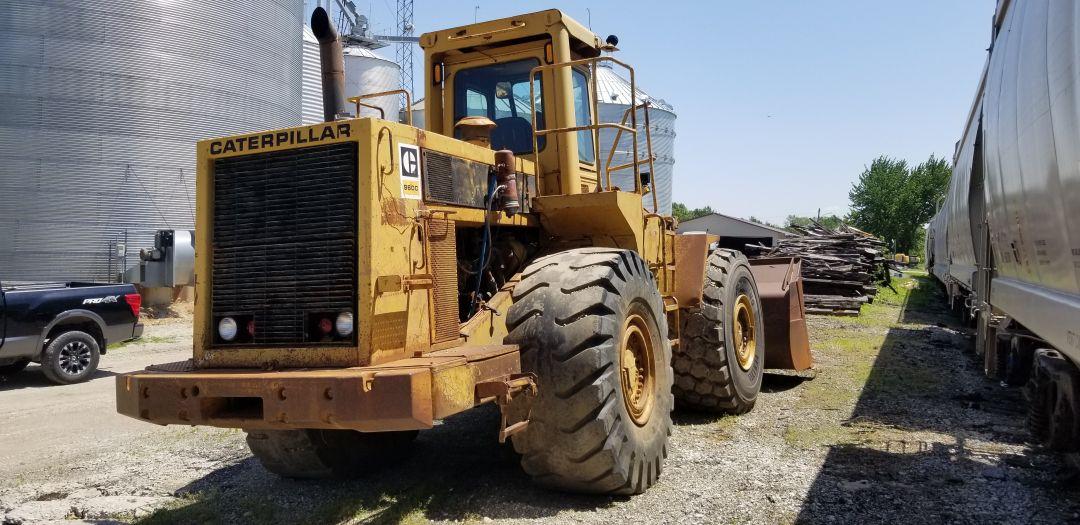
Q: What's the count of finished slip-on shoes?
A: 0